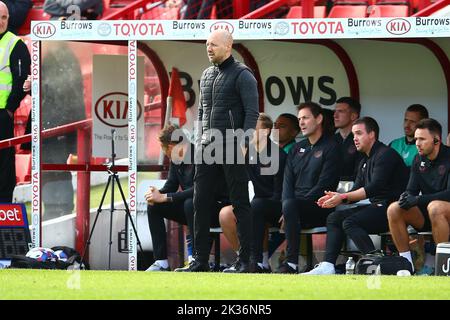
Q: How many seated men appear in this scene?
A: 8